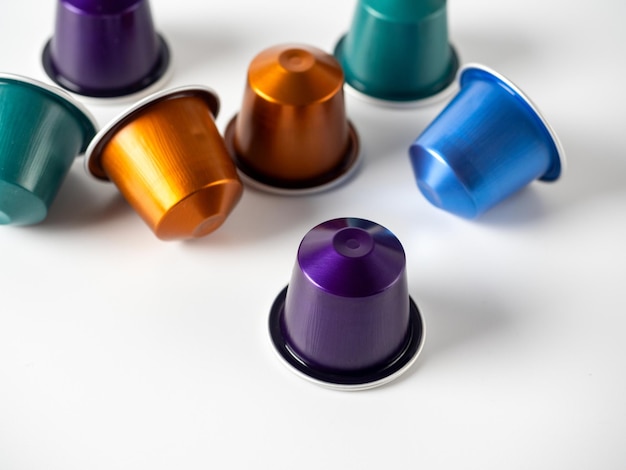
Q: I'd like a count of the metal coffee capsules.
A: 7